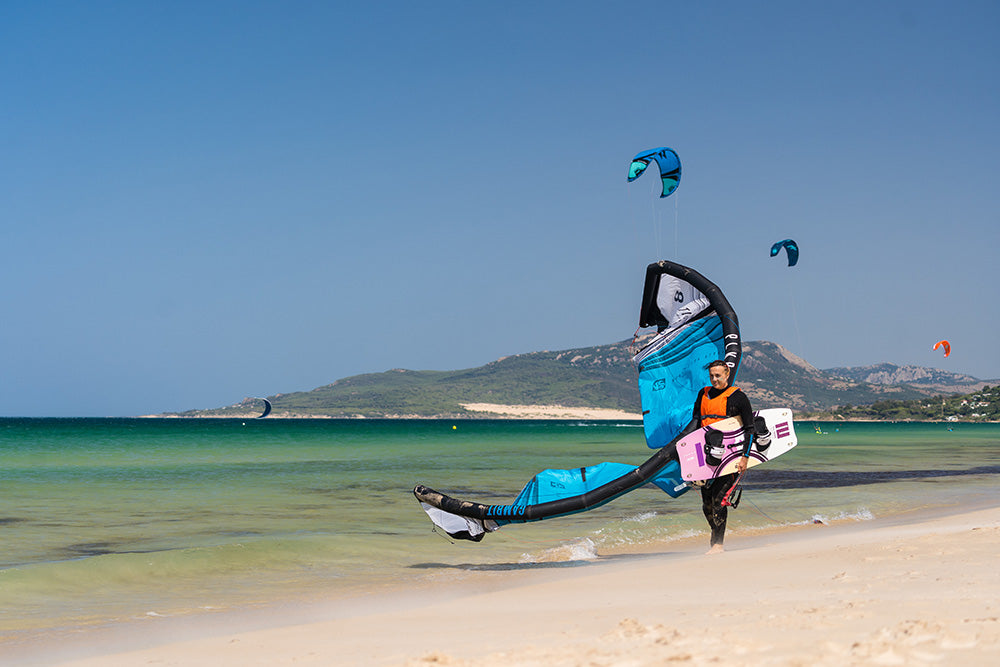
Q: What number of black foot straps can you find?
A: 2